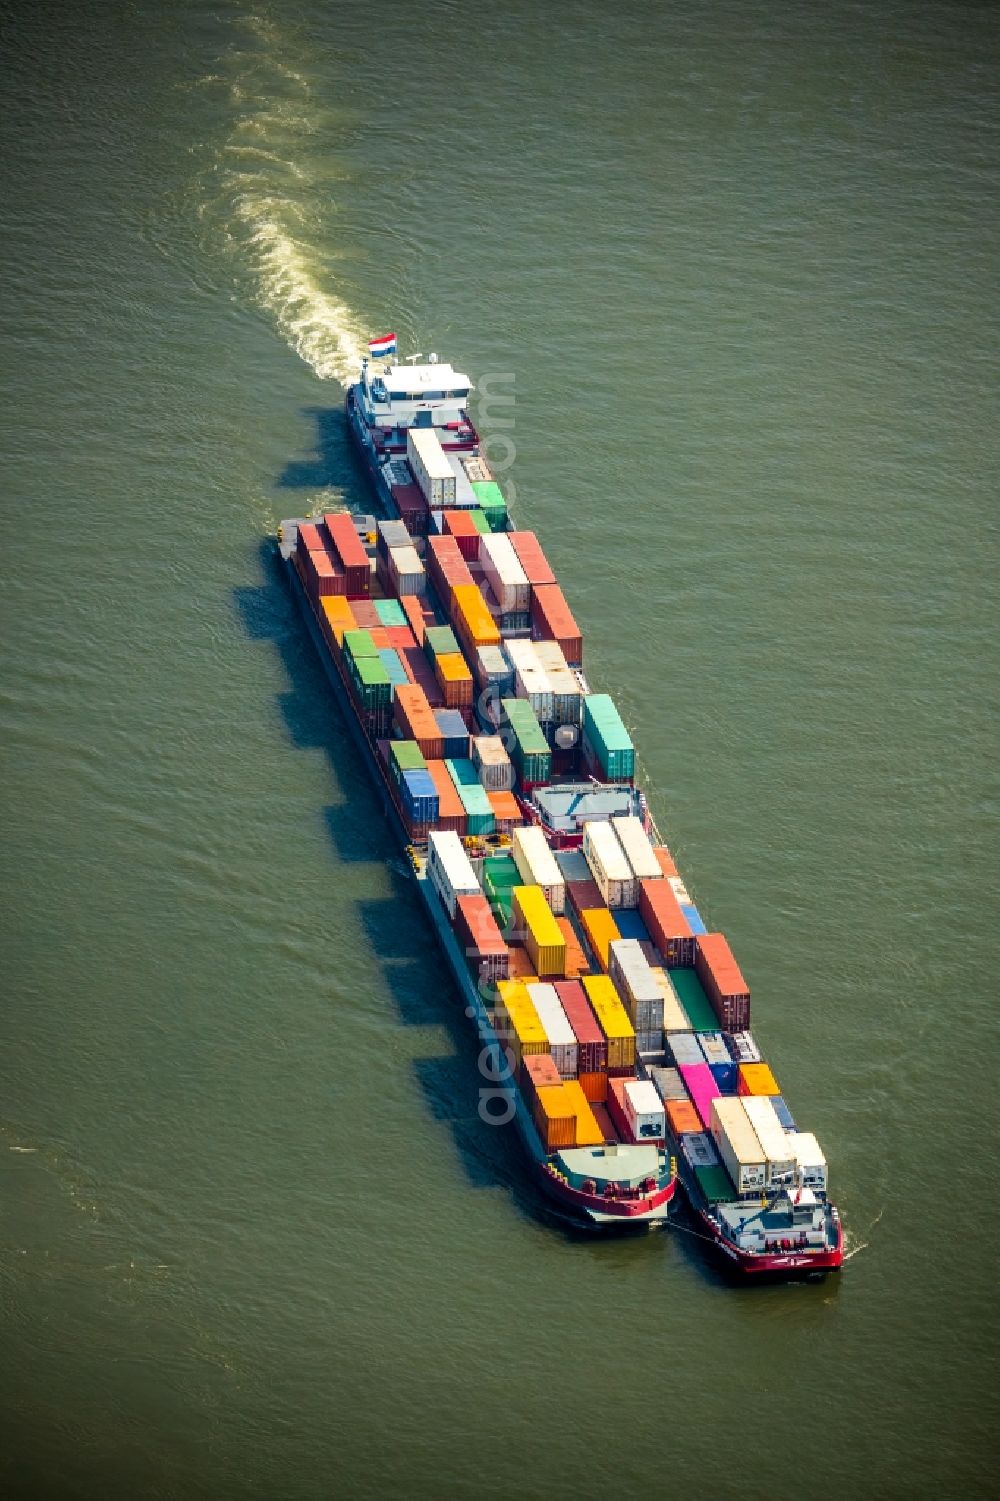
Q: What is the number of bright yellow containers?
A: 3